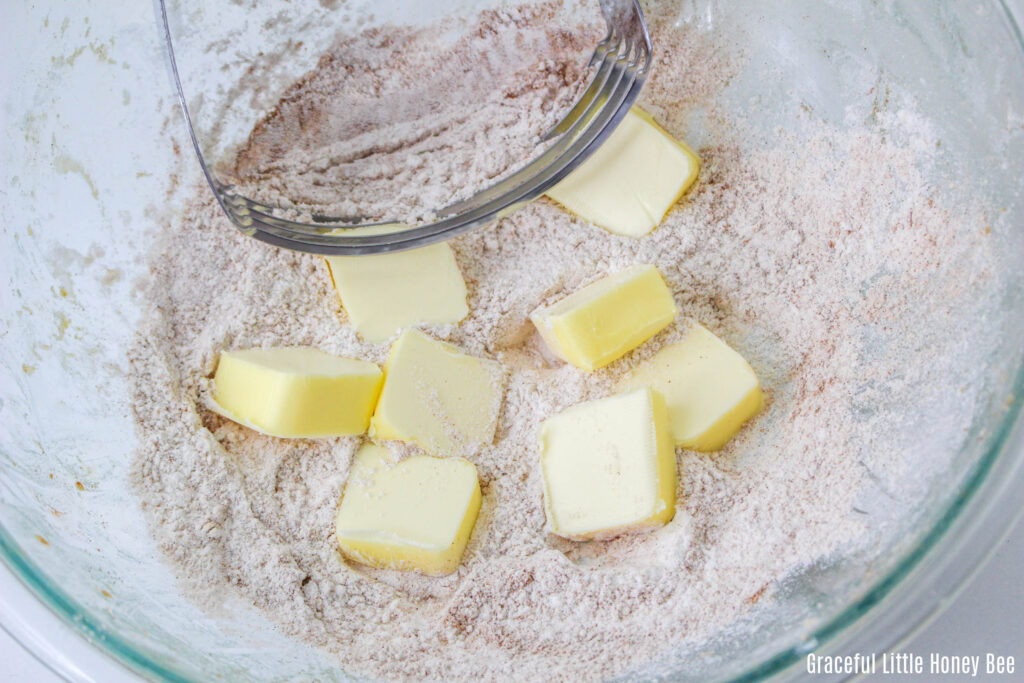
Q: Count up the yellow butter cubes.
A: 8